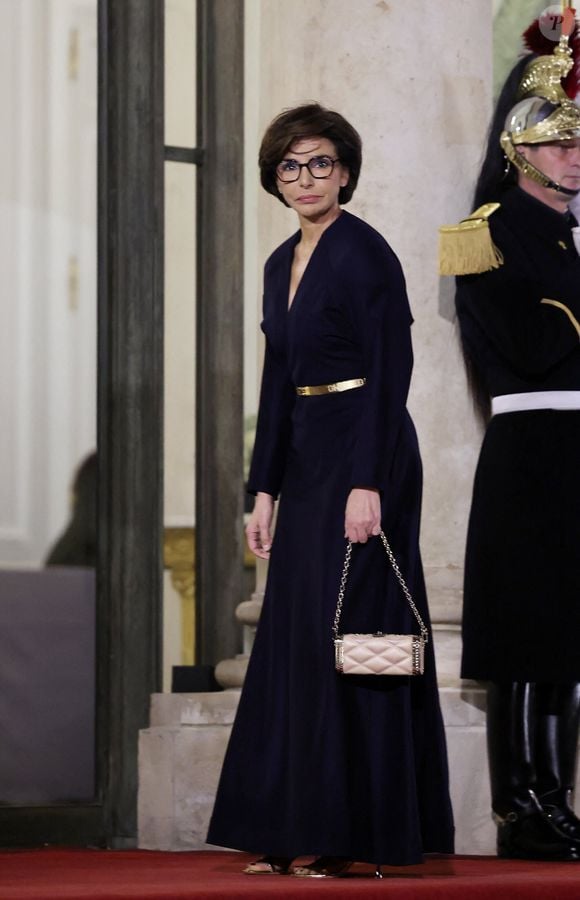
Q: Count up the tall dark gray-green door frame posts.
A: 2